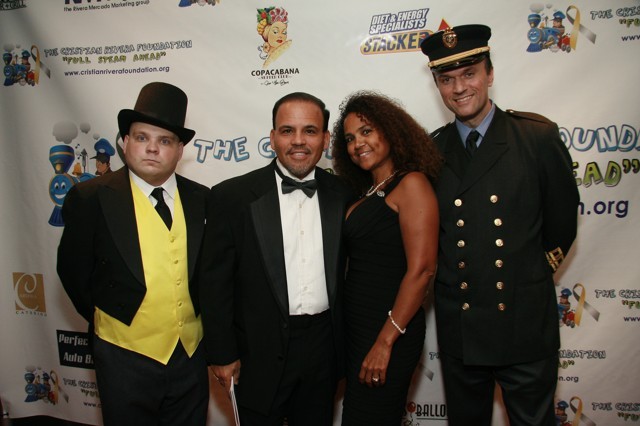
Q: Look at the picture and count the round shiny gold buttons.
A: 12